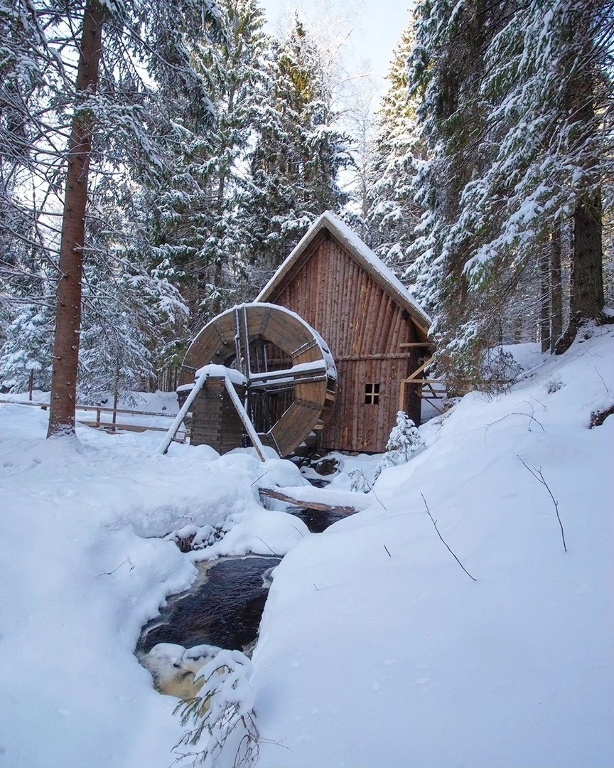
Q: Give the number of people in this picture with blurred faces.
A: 0